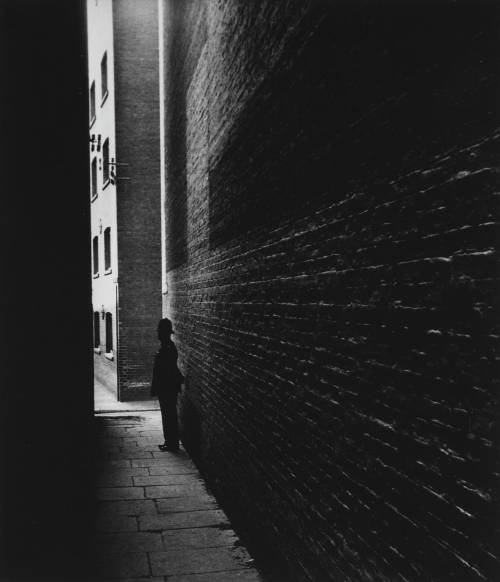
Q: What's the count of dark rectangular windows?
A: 8